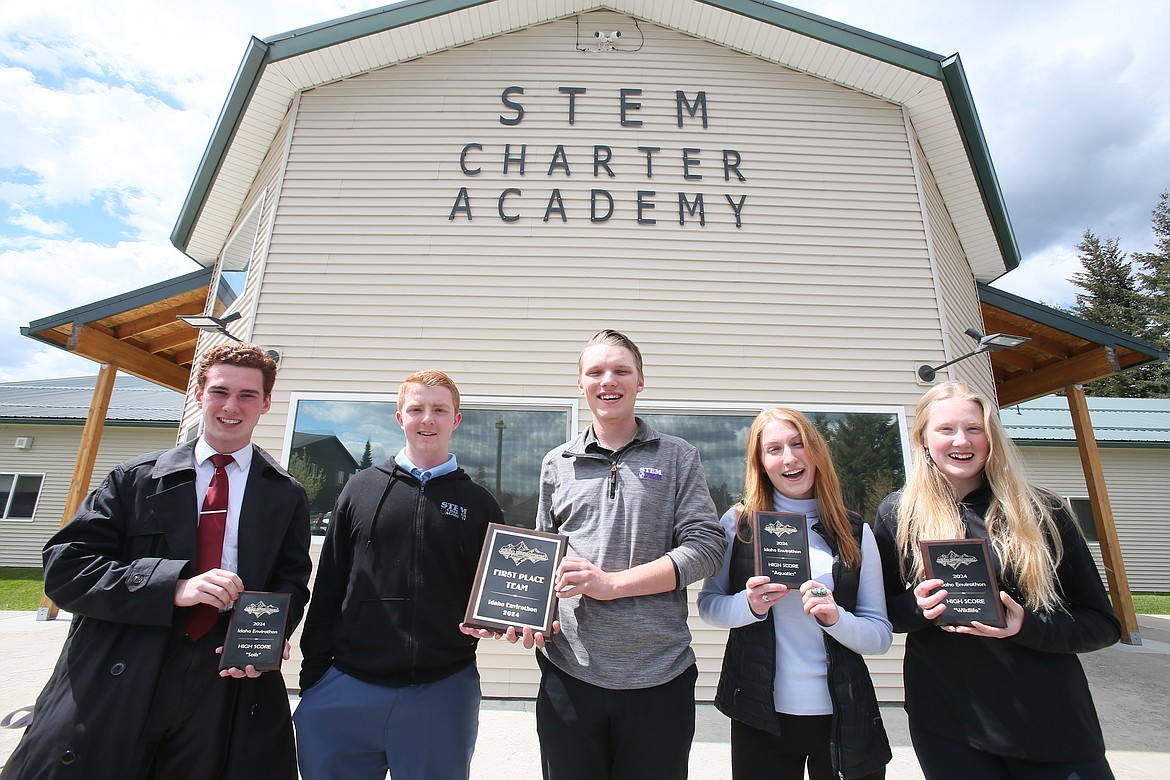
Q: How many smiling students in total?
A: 5